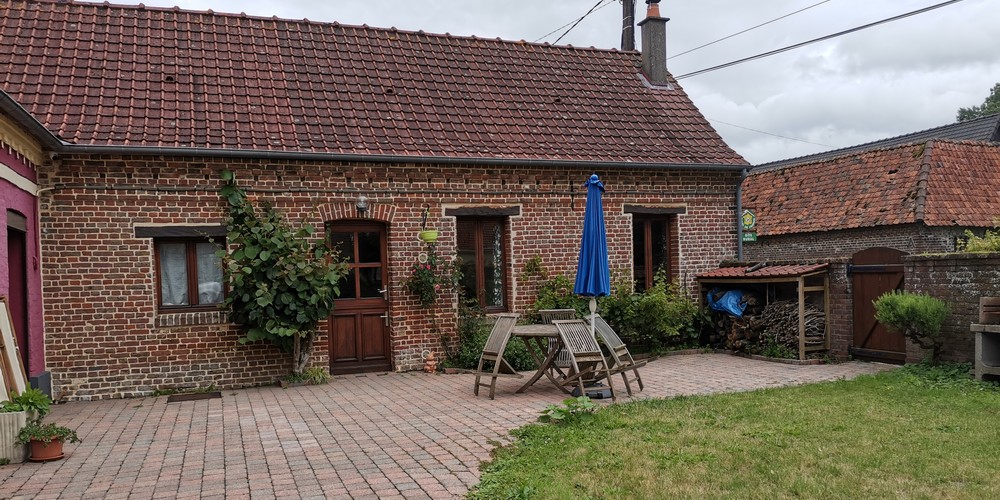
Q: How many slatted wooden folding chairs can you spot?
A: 4